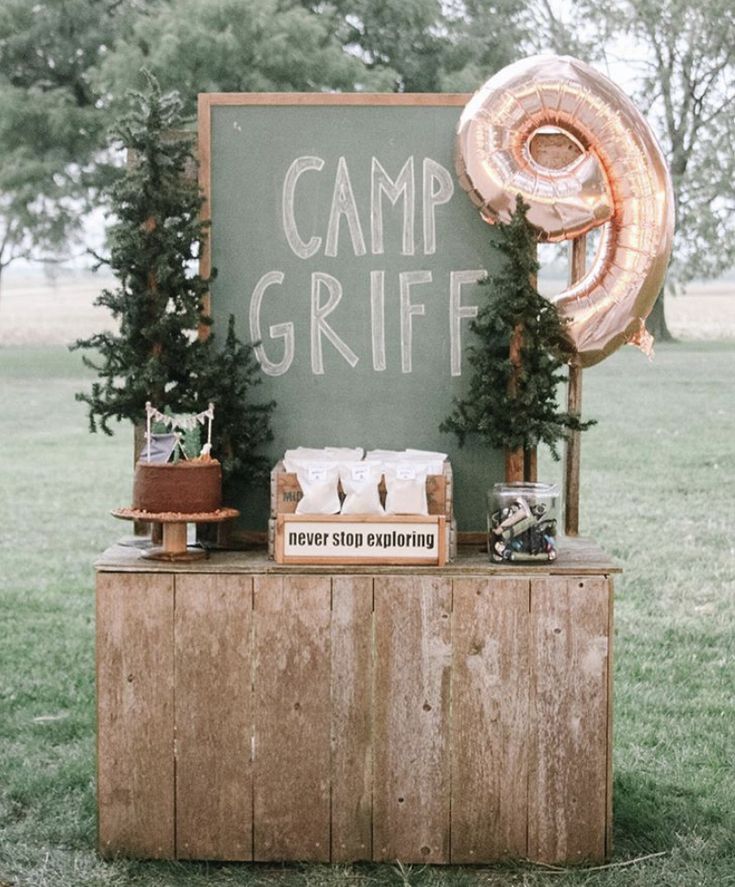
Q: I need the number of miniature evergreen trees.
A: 3